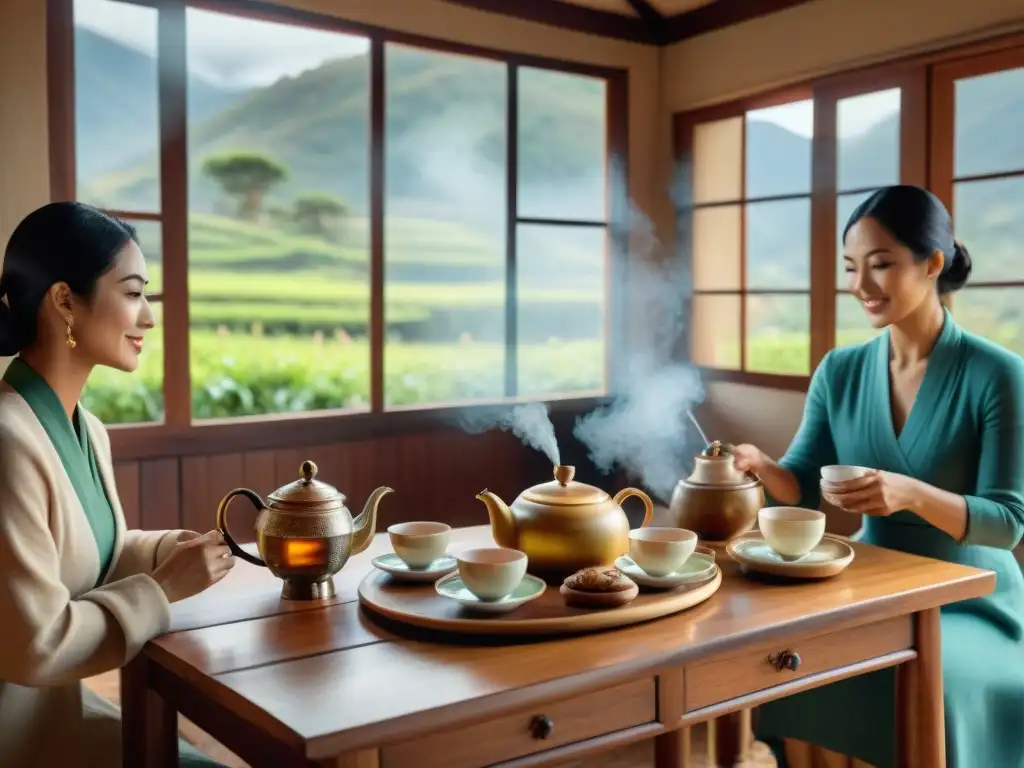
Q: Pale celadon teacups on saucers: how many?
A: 4